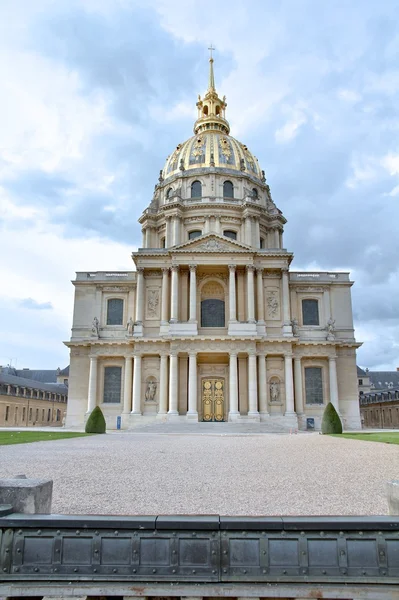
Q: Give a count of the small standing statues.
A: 6